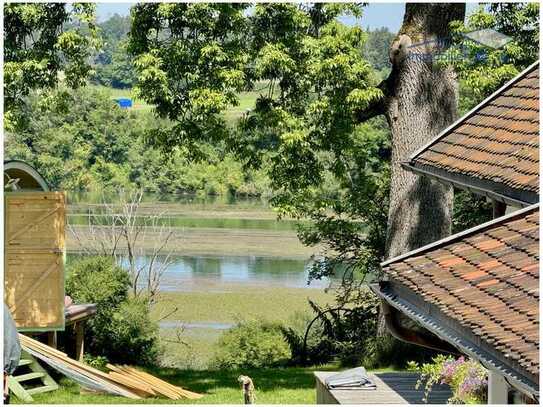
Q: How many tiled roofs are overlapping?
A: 2